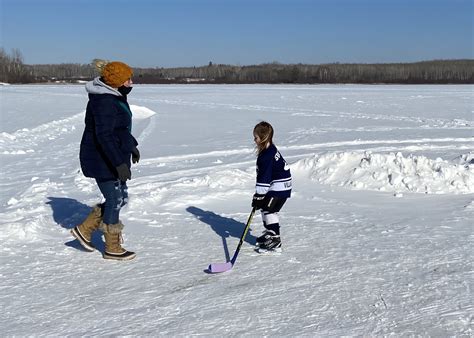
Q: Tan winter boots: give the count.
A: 2